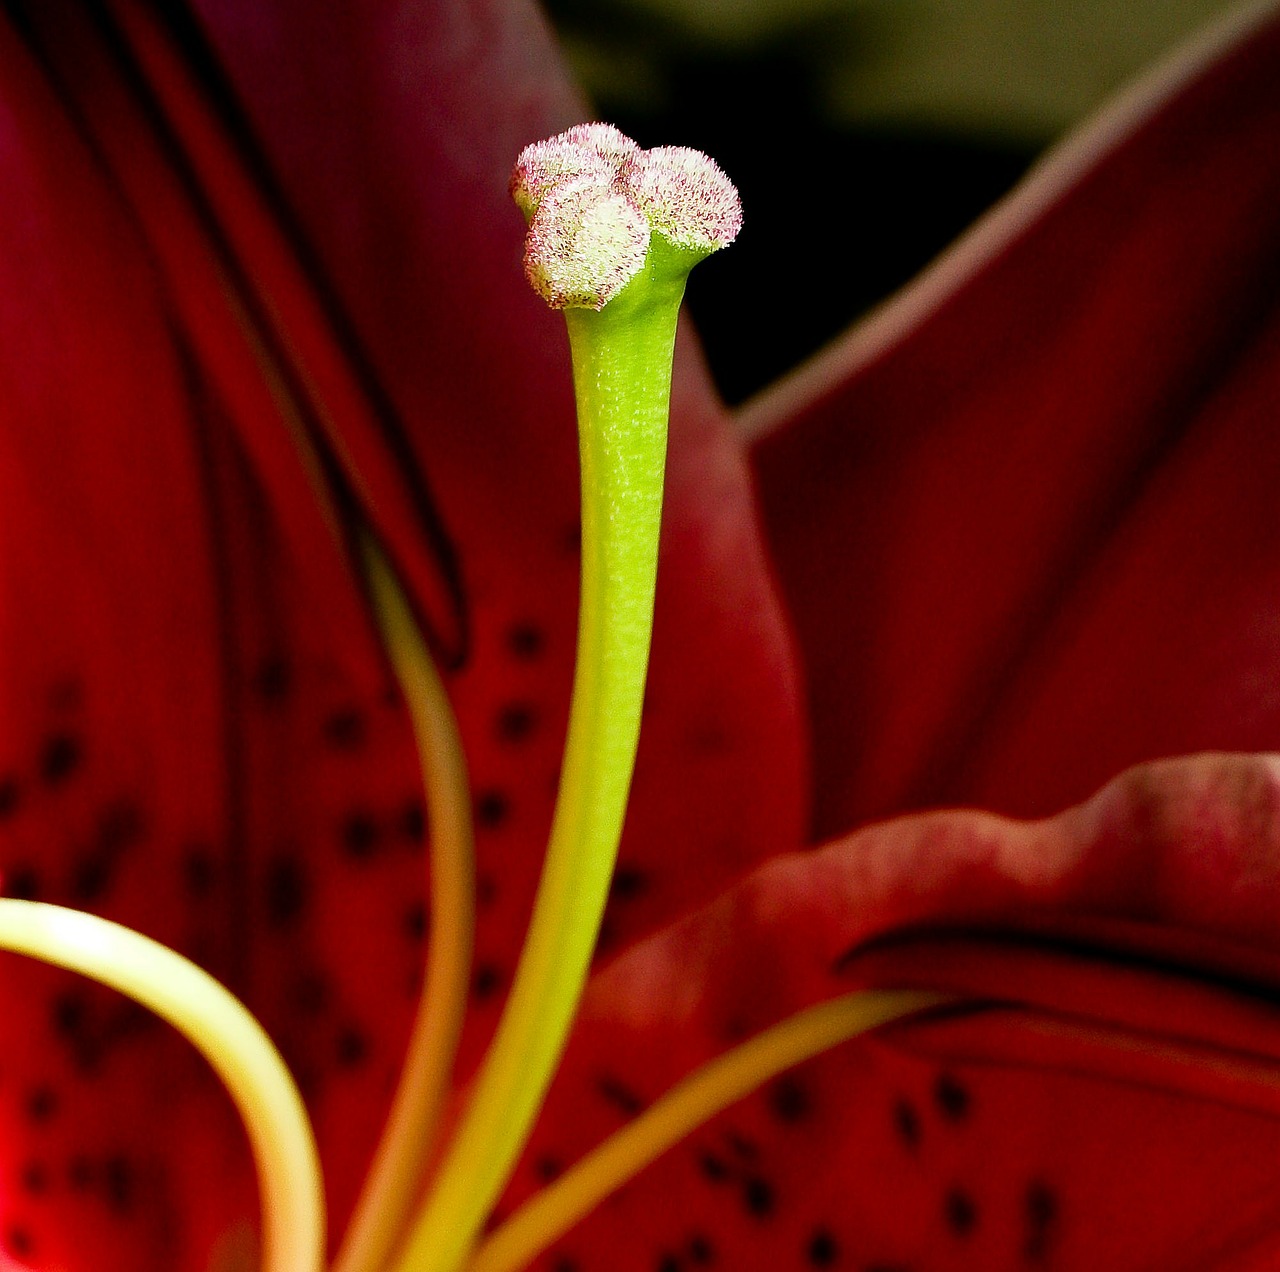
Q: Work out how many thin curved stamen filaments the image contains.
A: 3